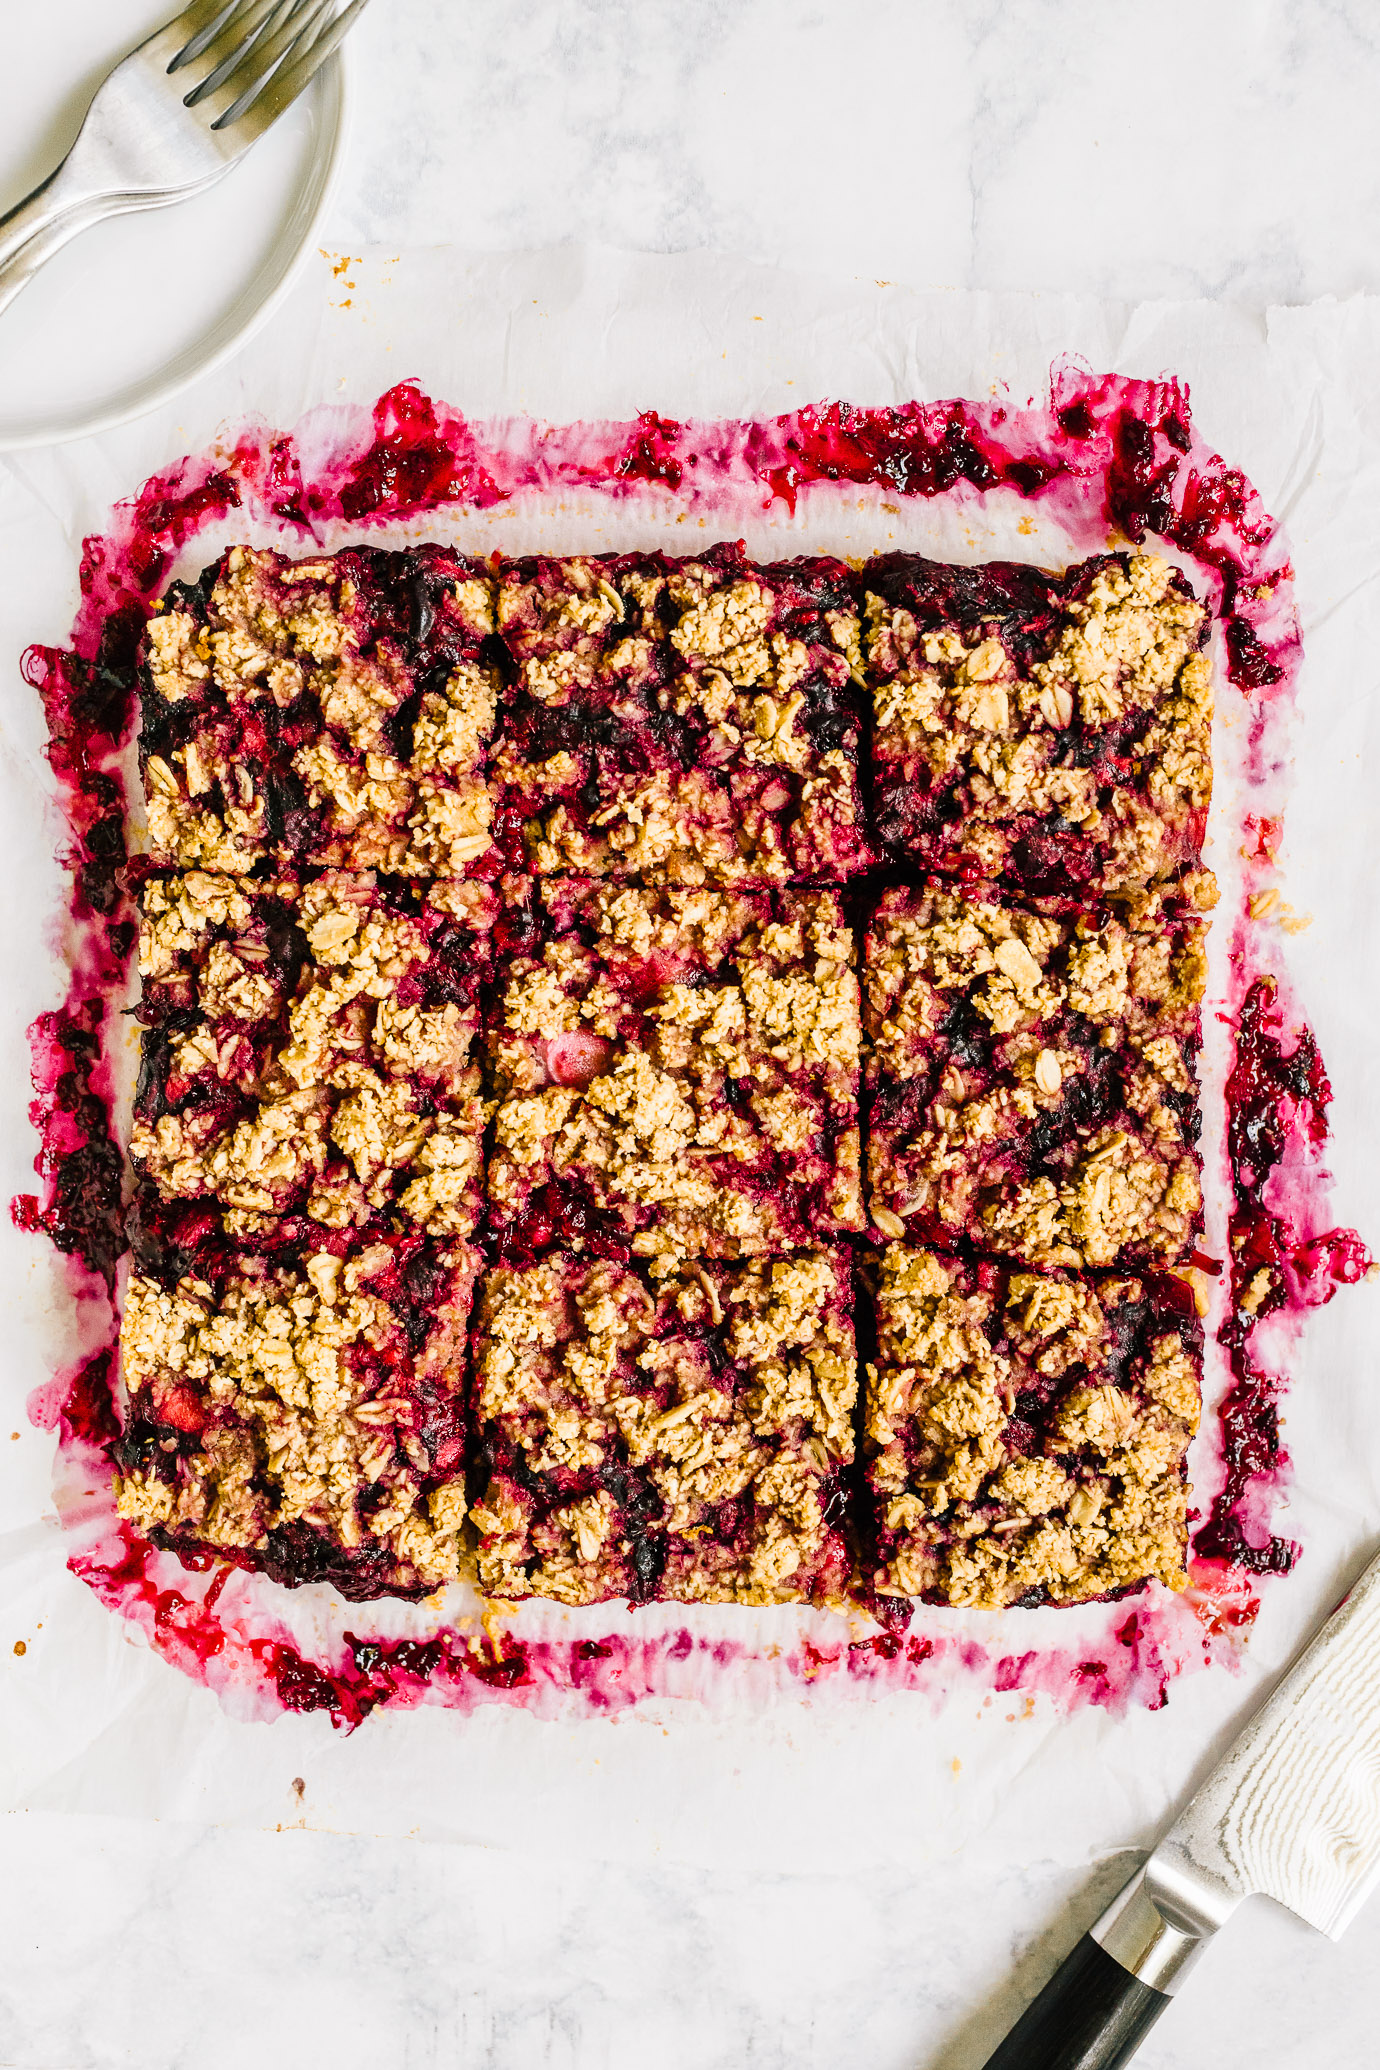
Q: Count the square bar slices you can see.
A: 9